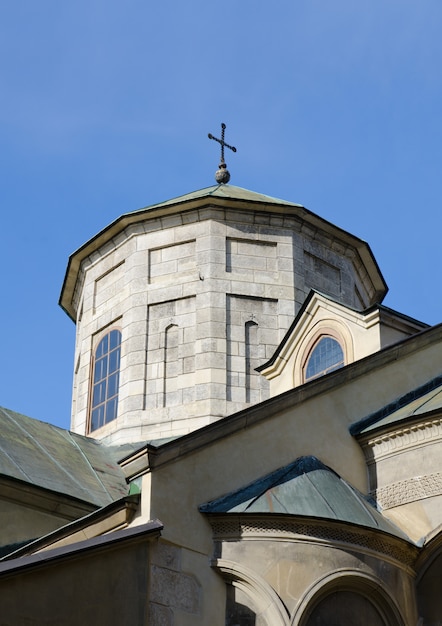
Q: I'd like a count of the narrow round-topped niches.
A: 2